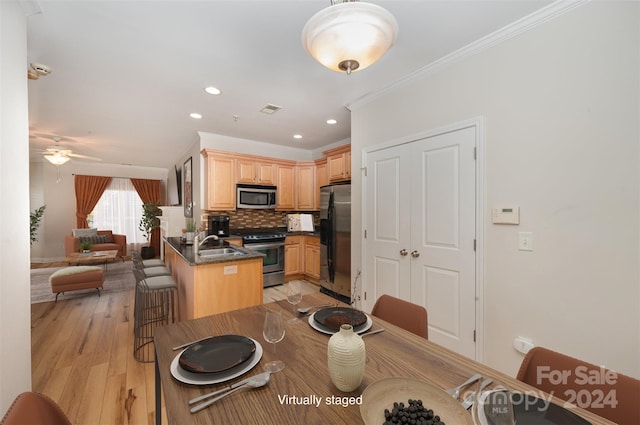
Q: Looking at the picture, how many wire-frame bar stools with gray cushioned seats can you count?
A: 3